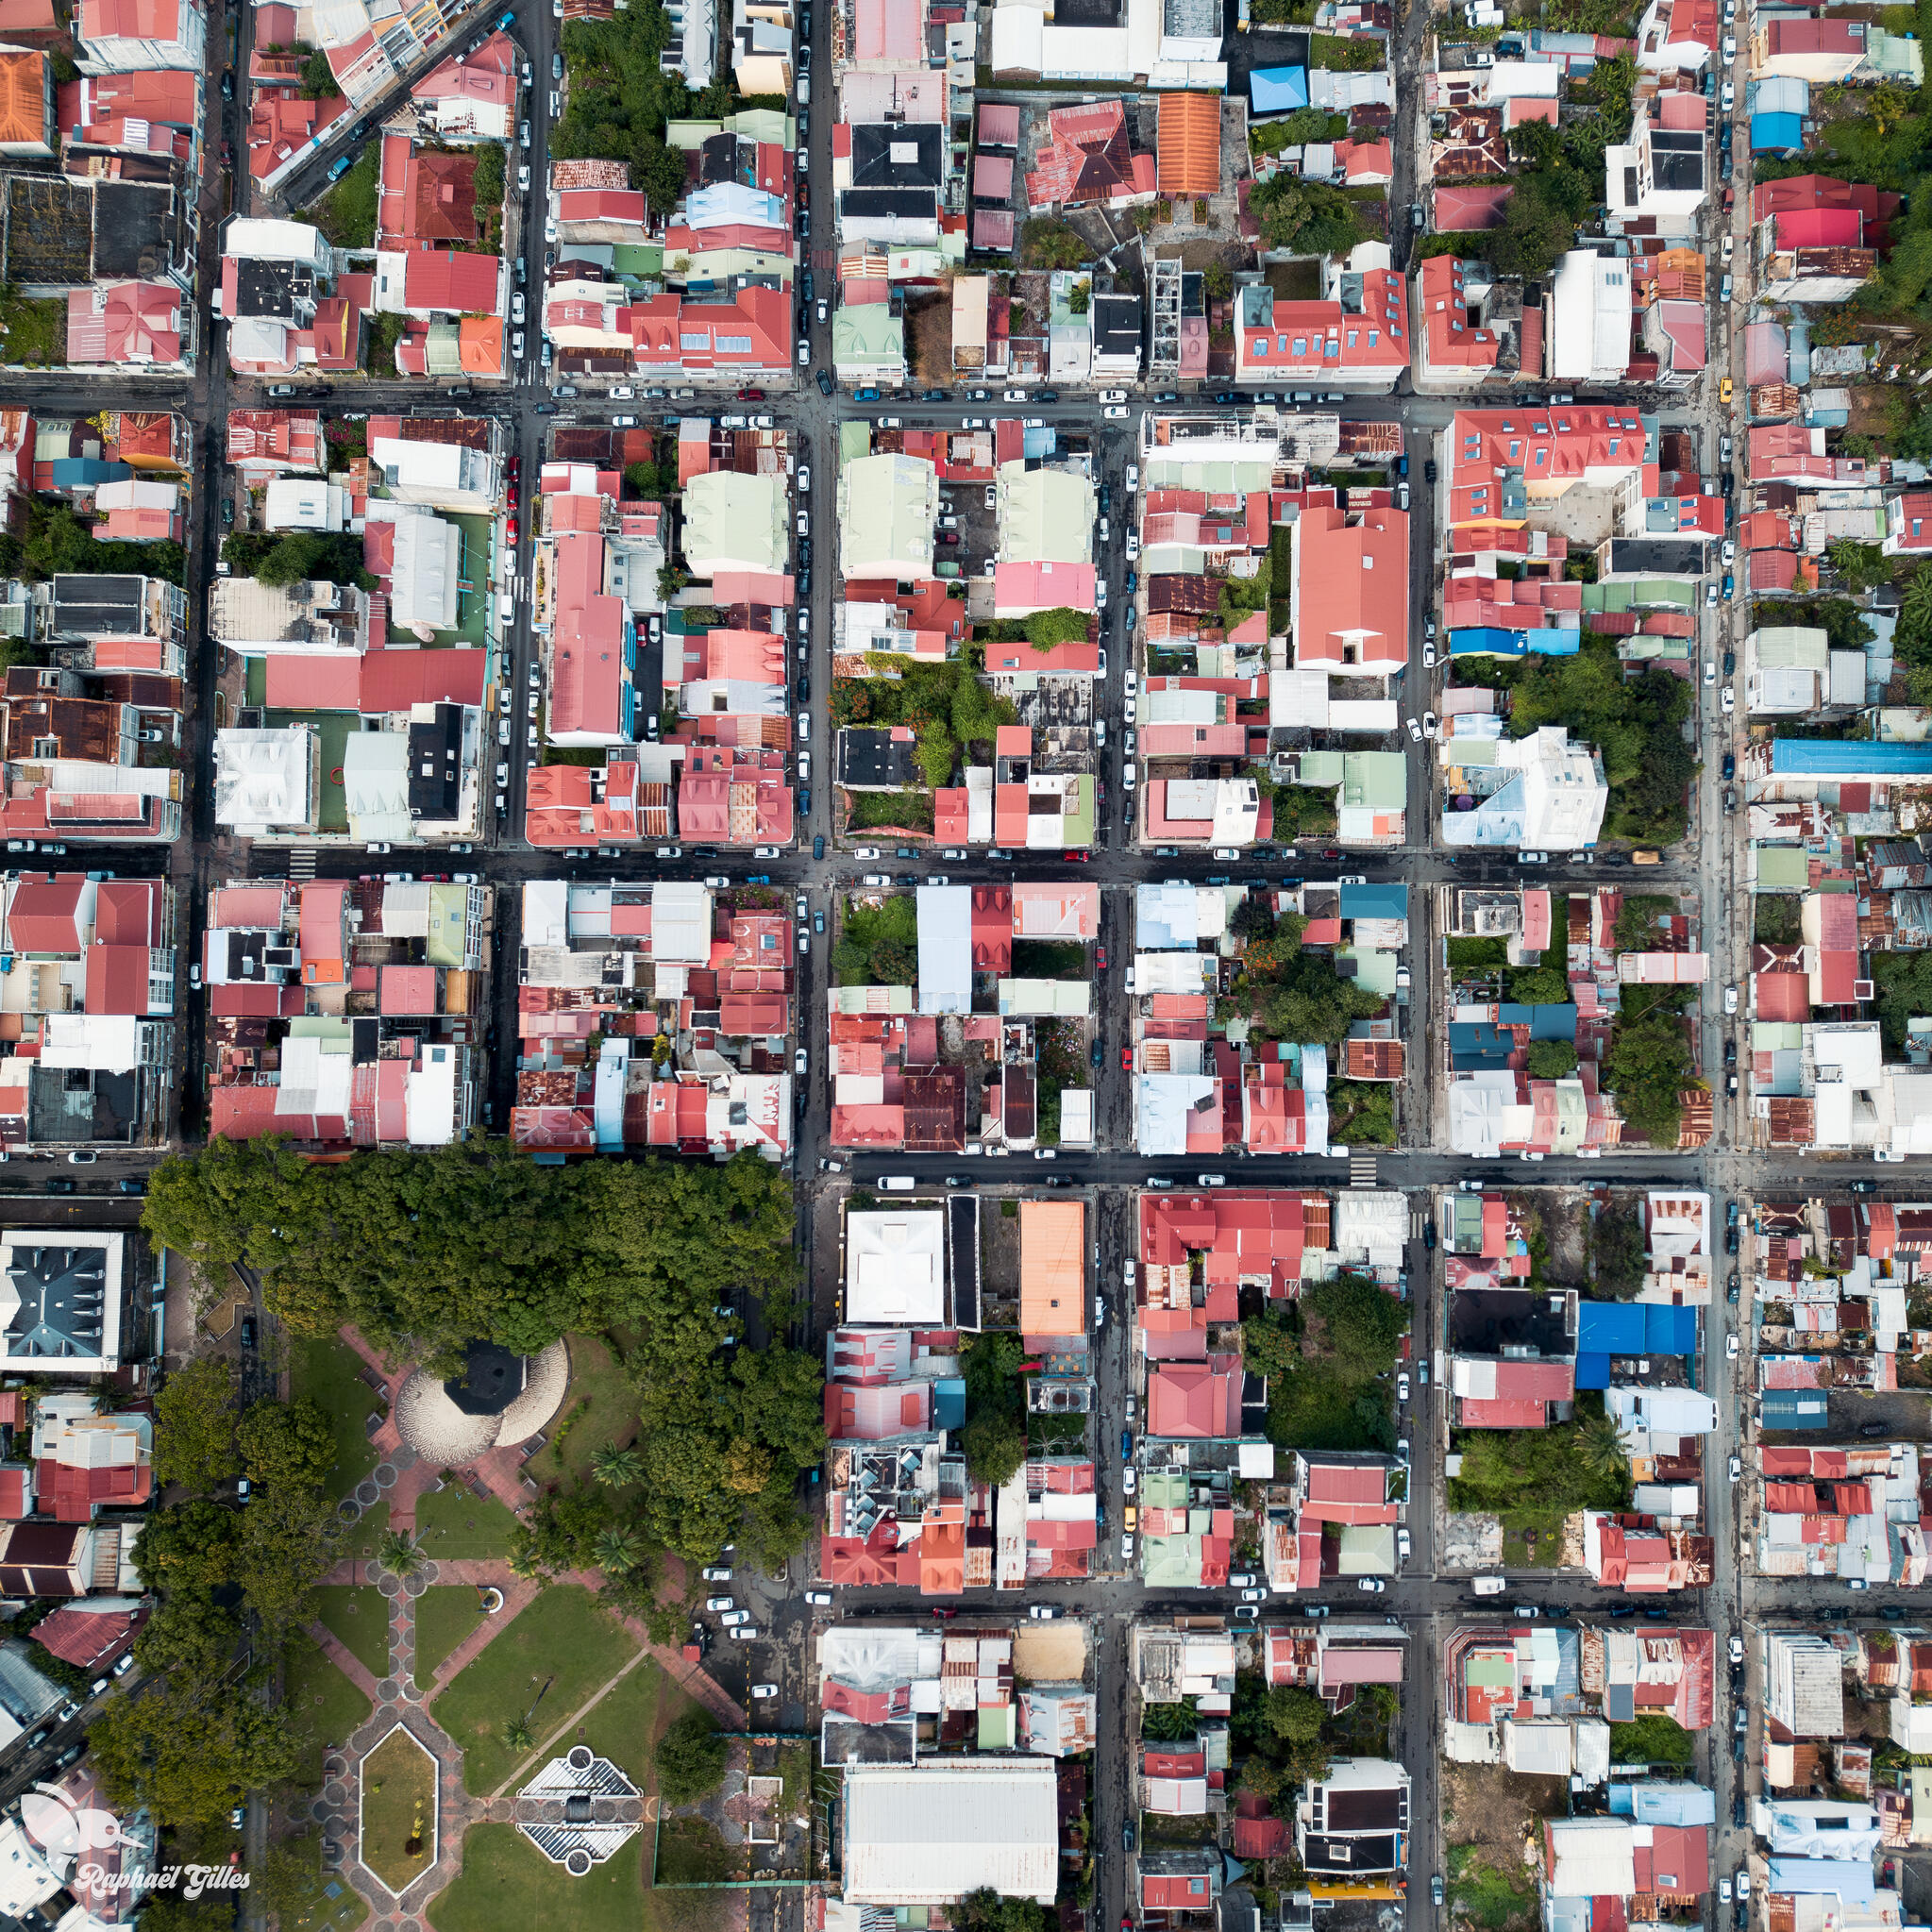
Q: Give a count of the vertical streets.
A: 6